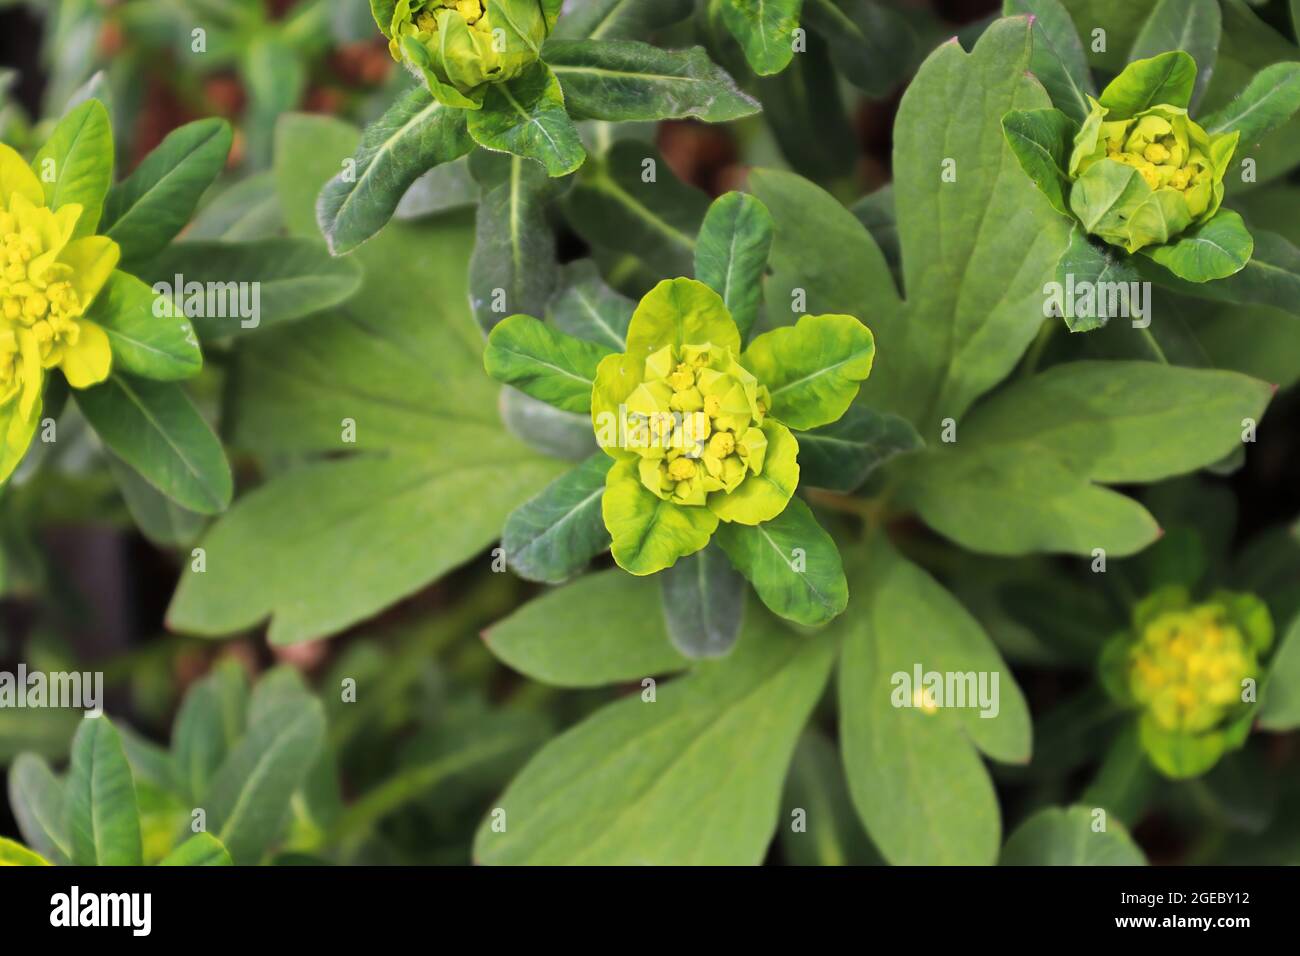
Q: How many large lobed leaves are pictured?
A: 5